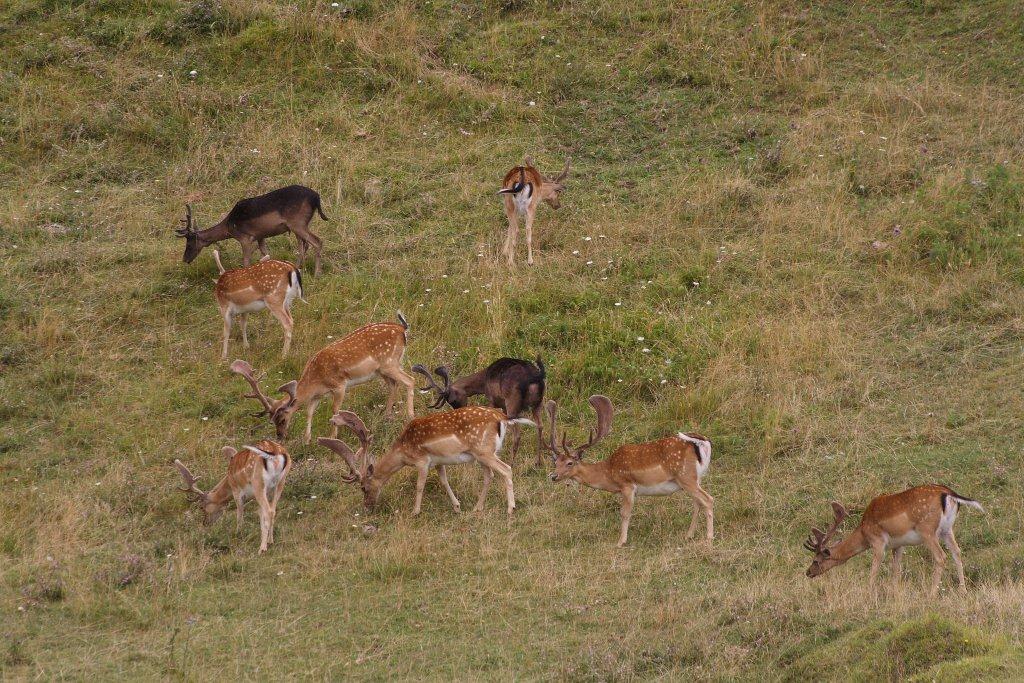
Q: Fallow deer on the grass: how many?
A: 9